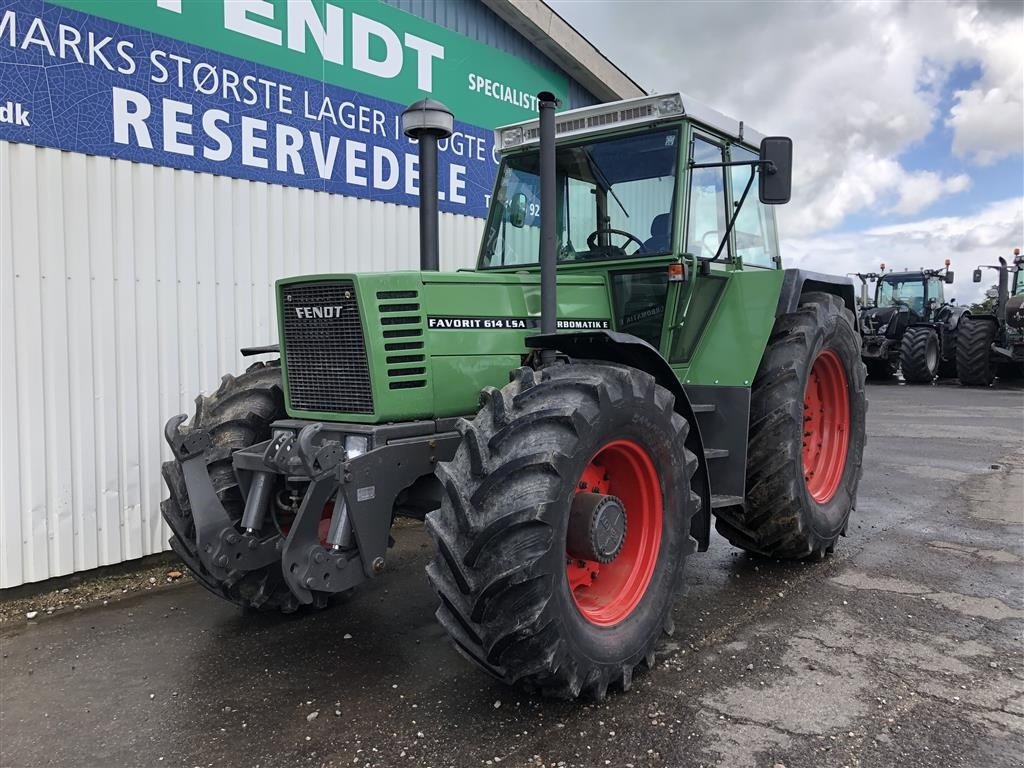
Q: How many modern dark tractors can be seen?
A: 2